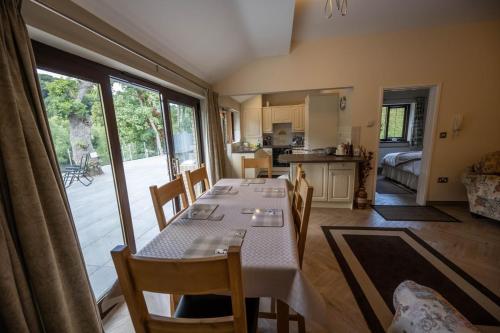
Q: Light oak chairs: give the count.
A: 6